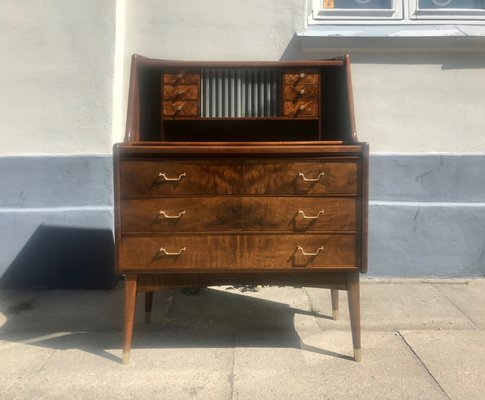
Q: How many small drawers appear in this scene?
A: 6